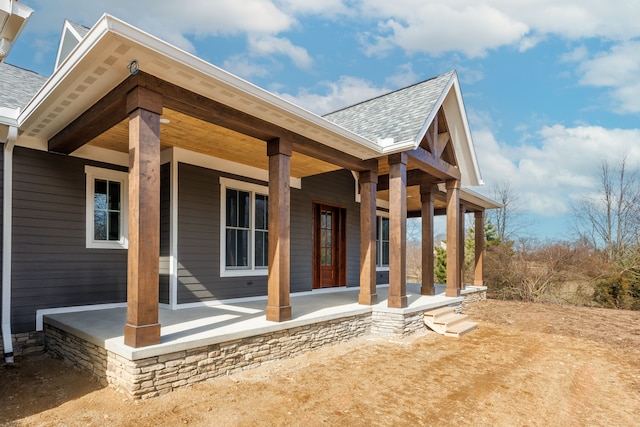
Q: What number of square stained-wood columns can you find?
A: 8